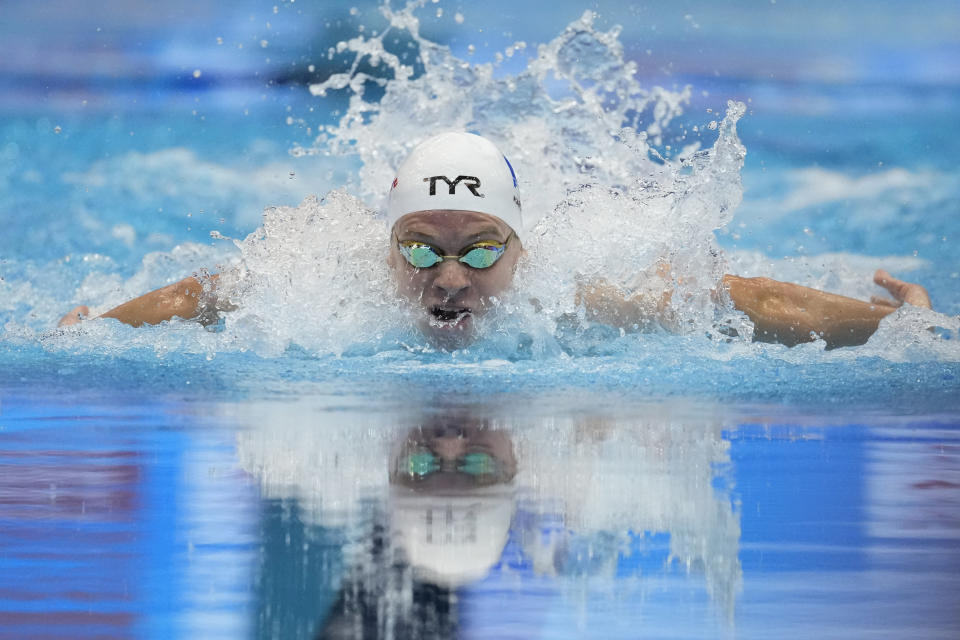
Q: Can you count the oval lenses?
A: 2